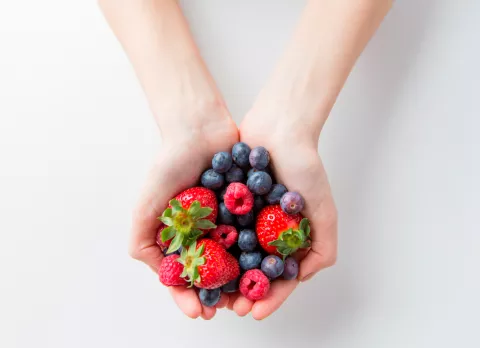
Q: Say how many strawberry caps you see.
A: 3